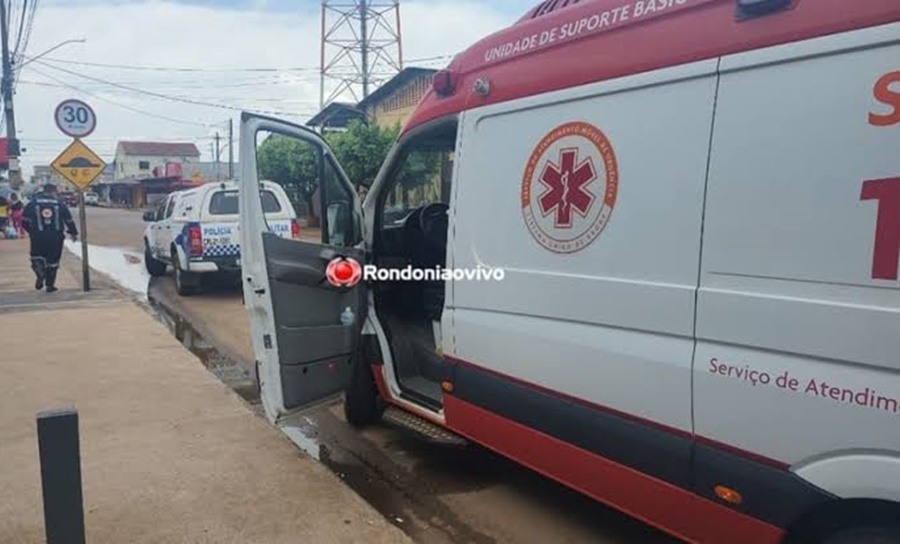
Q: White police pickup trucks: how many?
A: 1